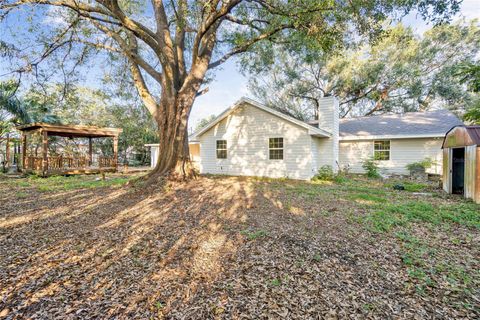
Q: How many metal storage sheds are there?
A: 1